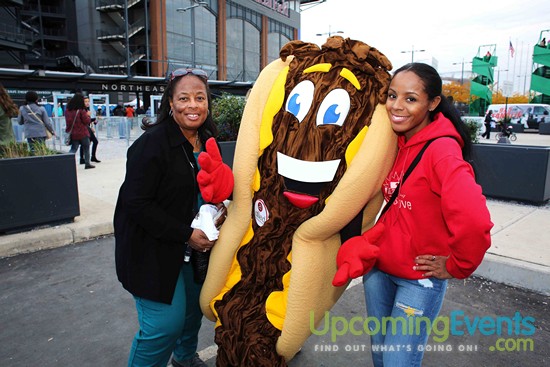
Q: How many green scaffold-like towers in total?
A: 2